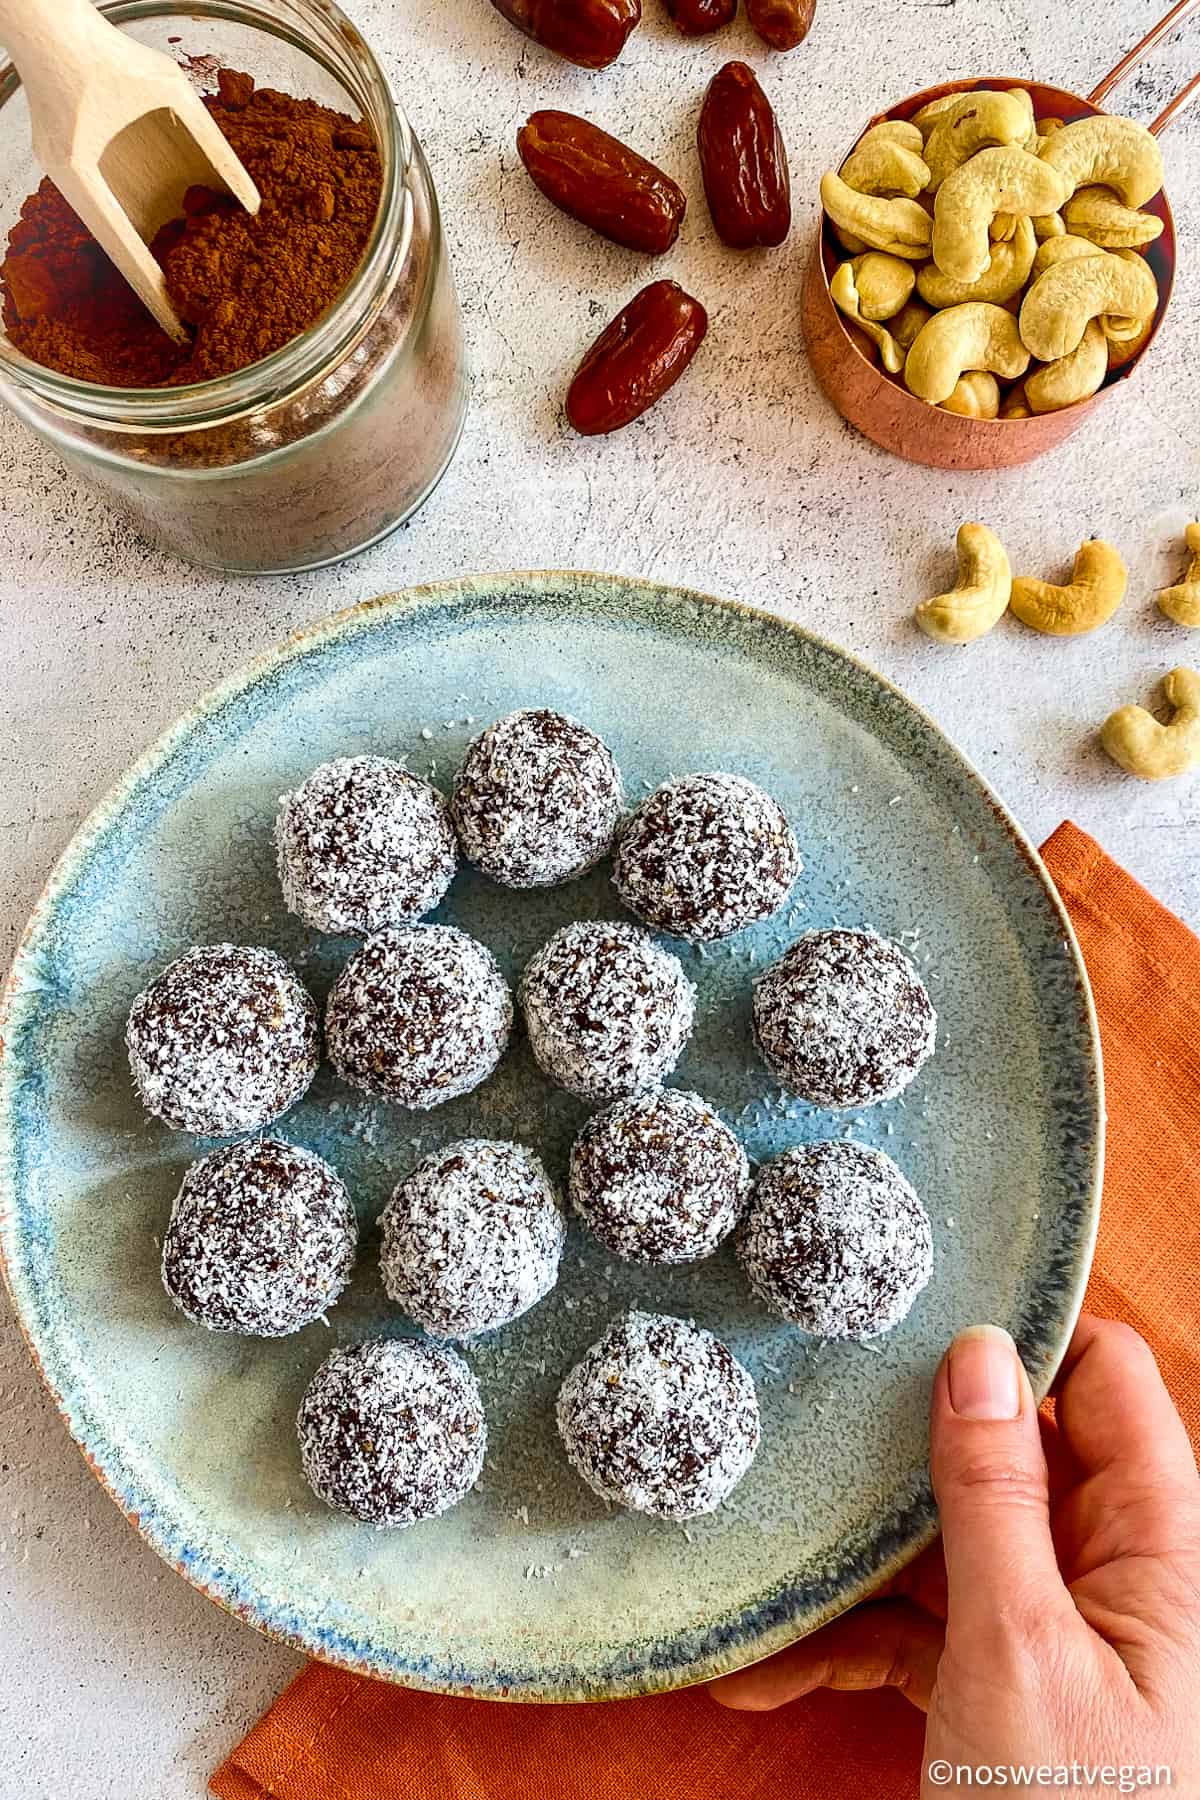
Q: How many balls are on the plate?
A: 13